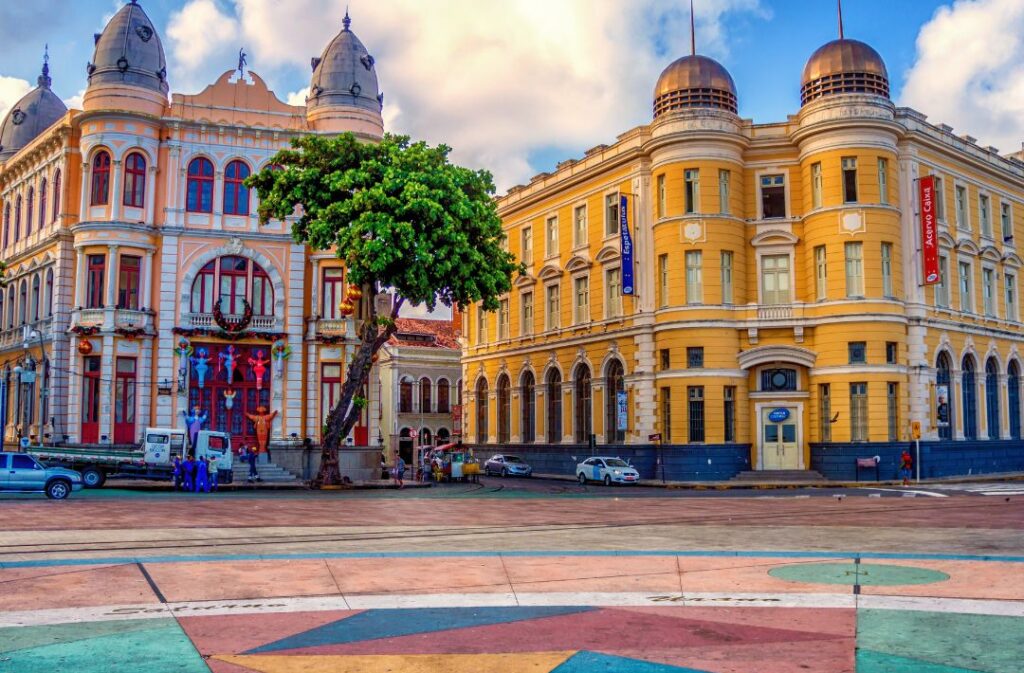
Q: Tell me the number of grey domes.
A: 3